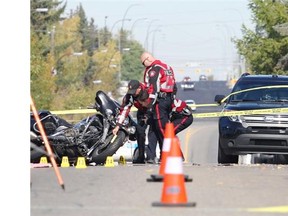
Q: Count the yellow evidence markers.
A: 5